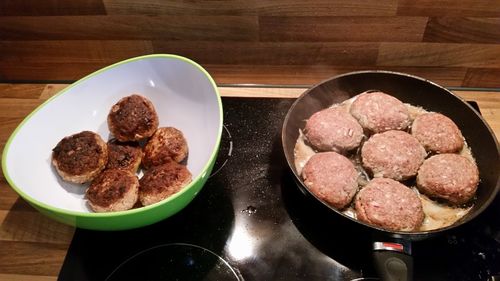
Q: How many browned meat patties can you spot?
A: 6